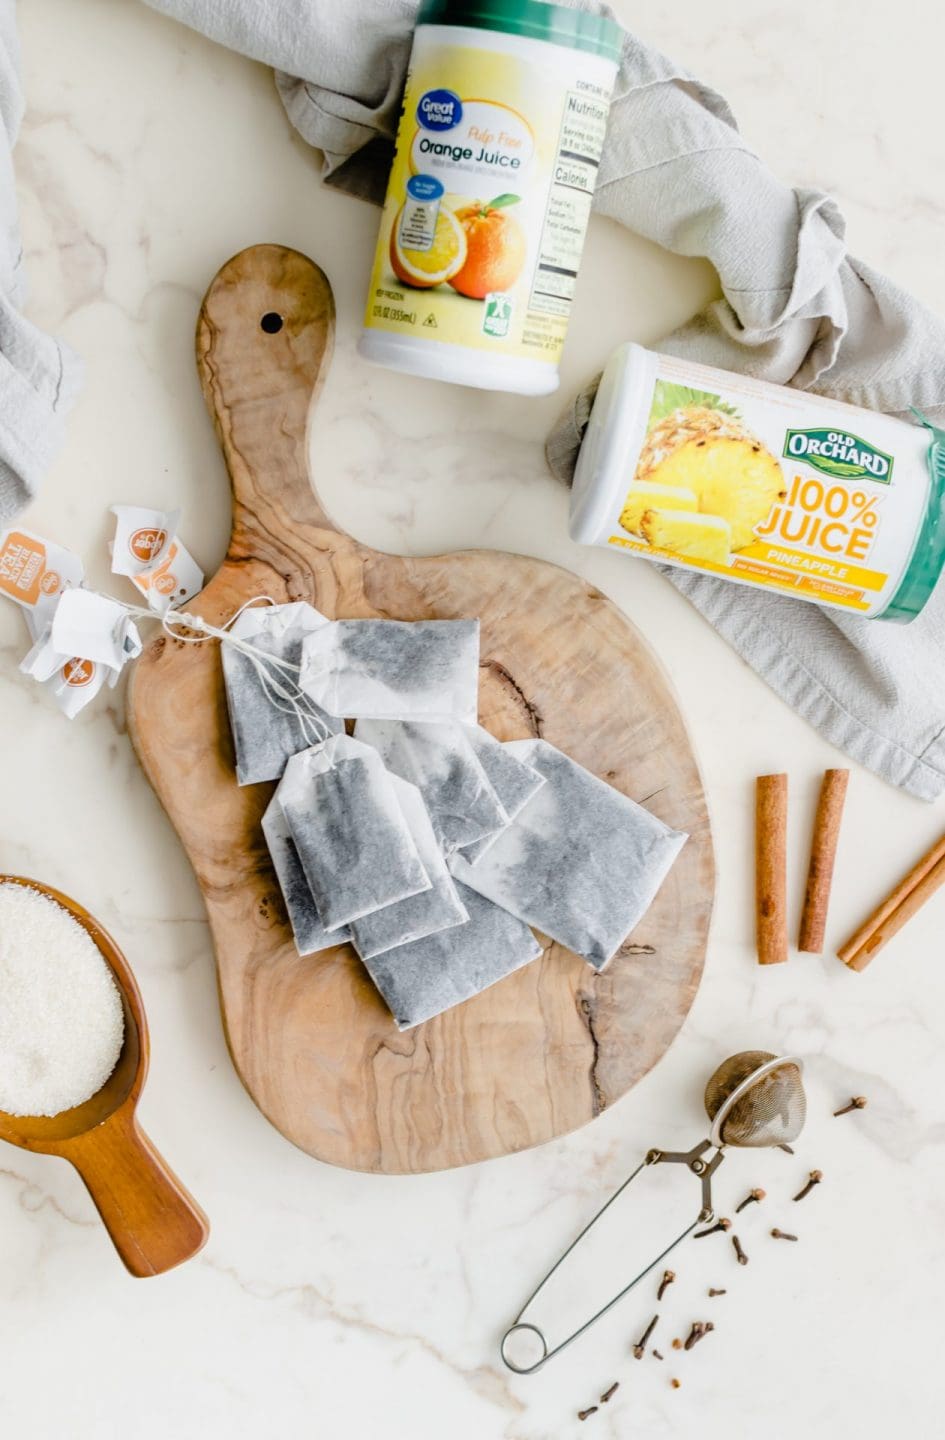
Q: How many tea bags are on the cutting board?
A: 9